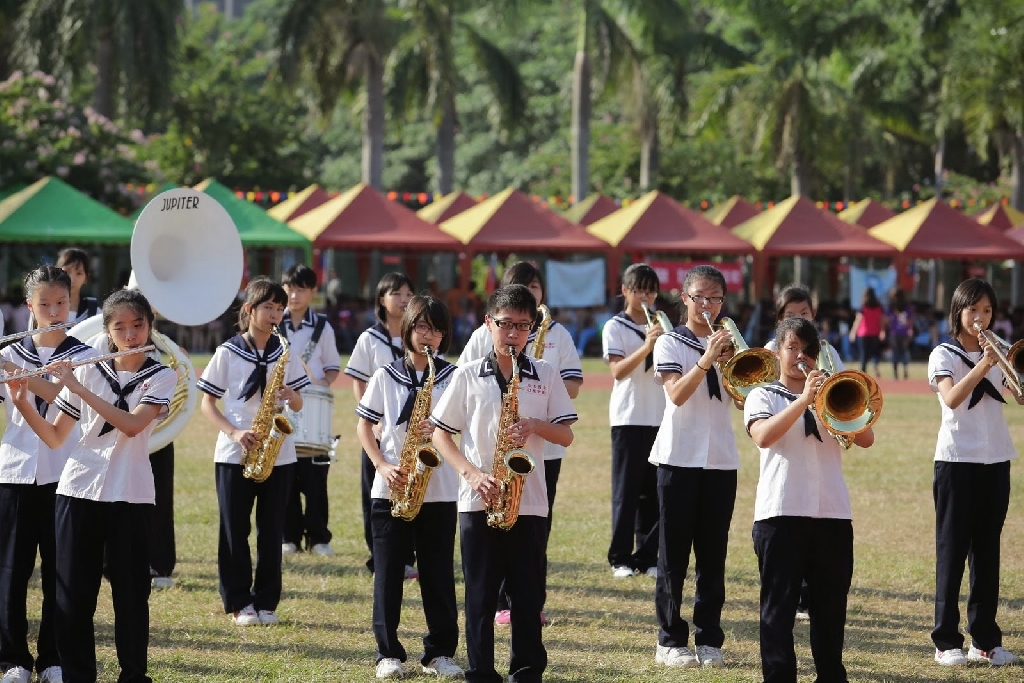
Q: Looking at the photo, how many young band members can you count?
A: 15